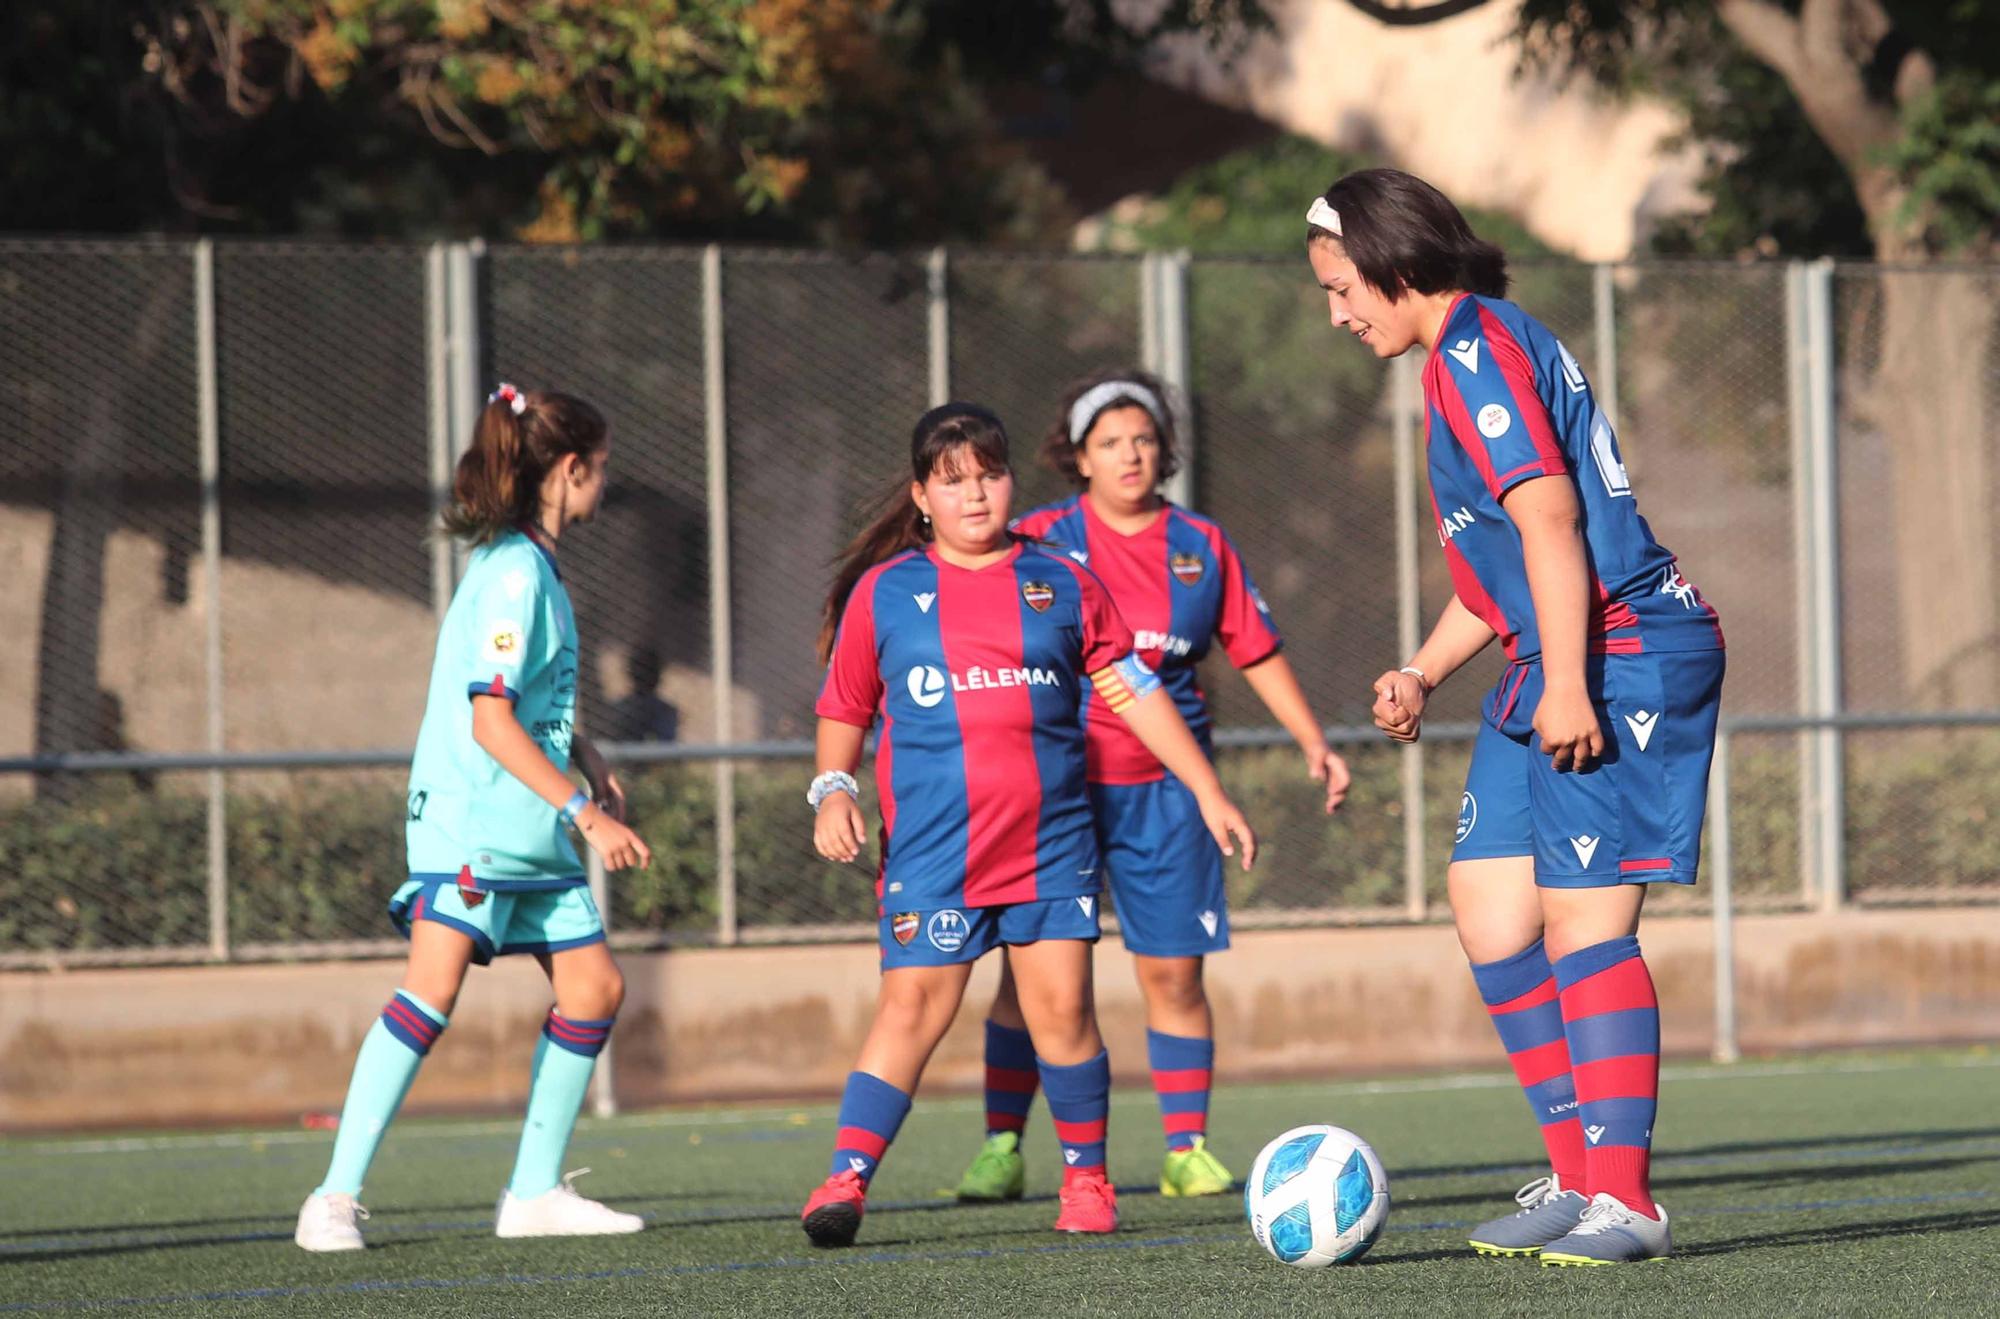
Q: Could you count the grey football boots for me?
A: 2